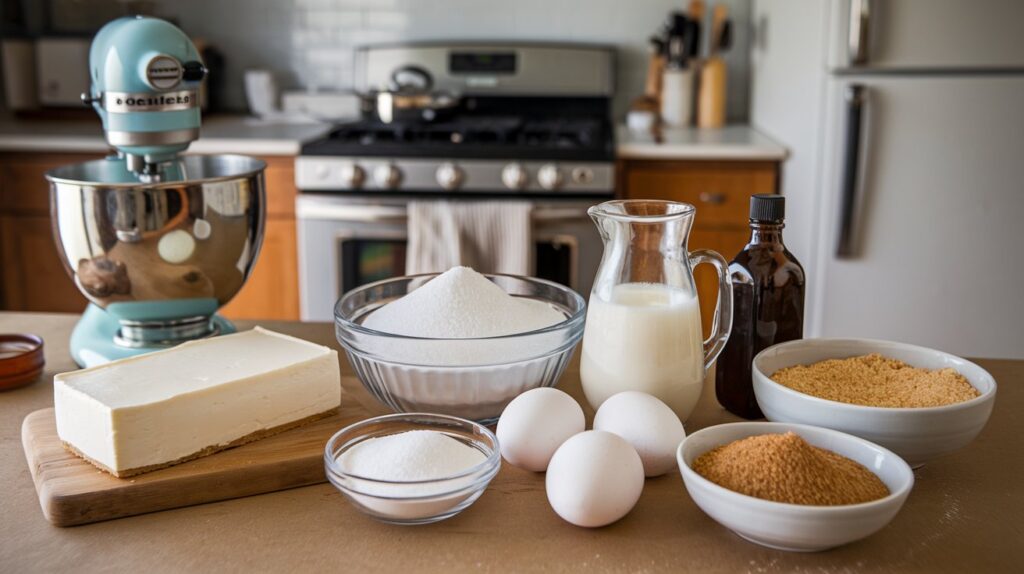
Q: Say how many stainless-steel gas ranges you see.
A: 1